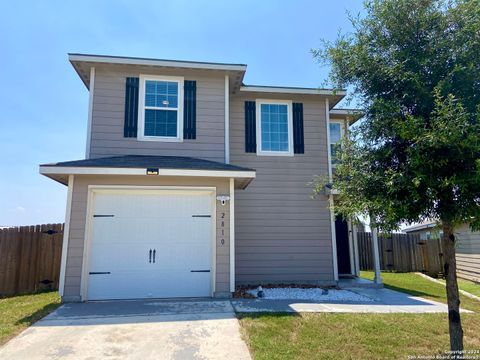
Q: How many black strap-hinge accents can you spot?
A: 4